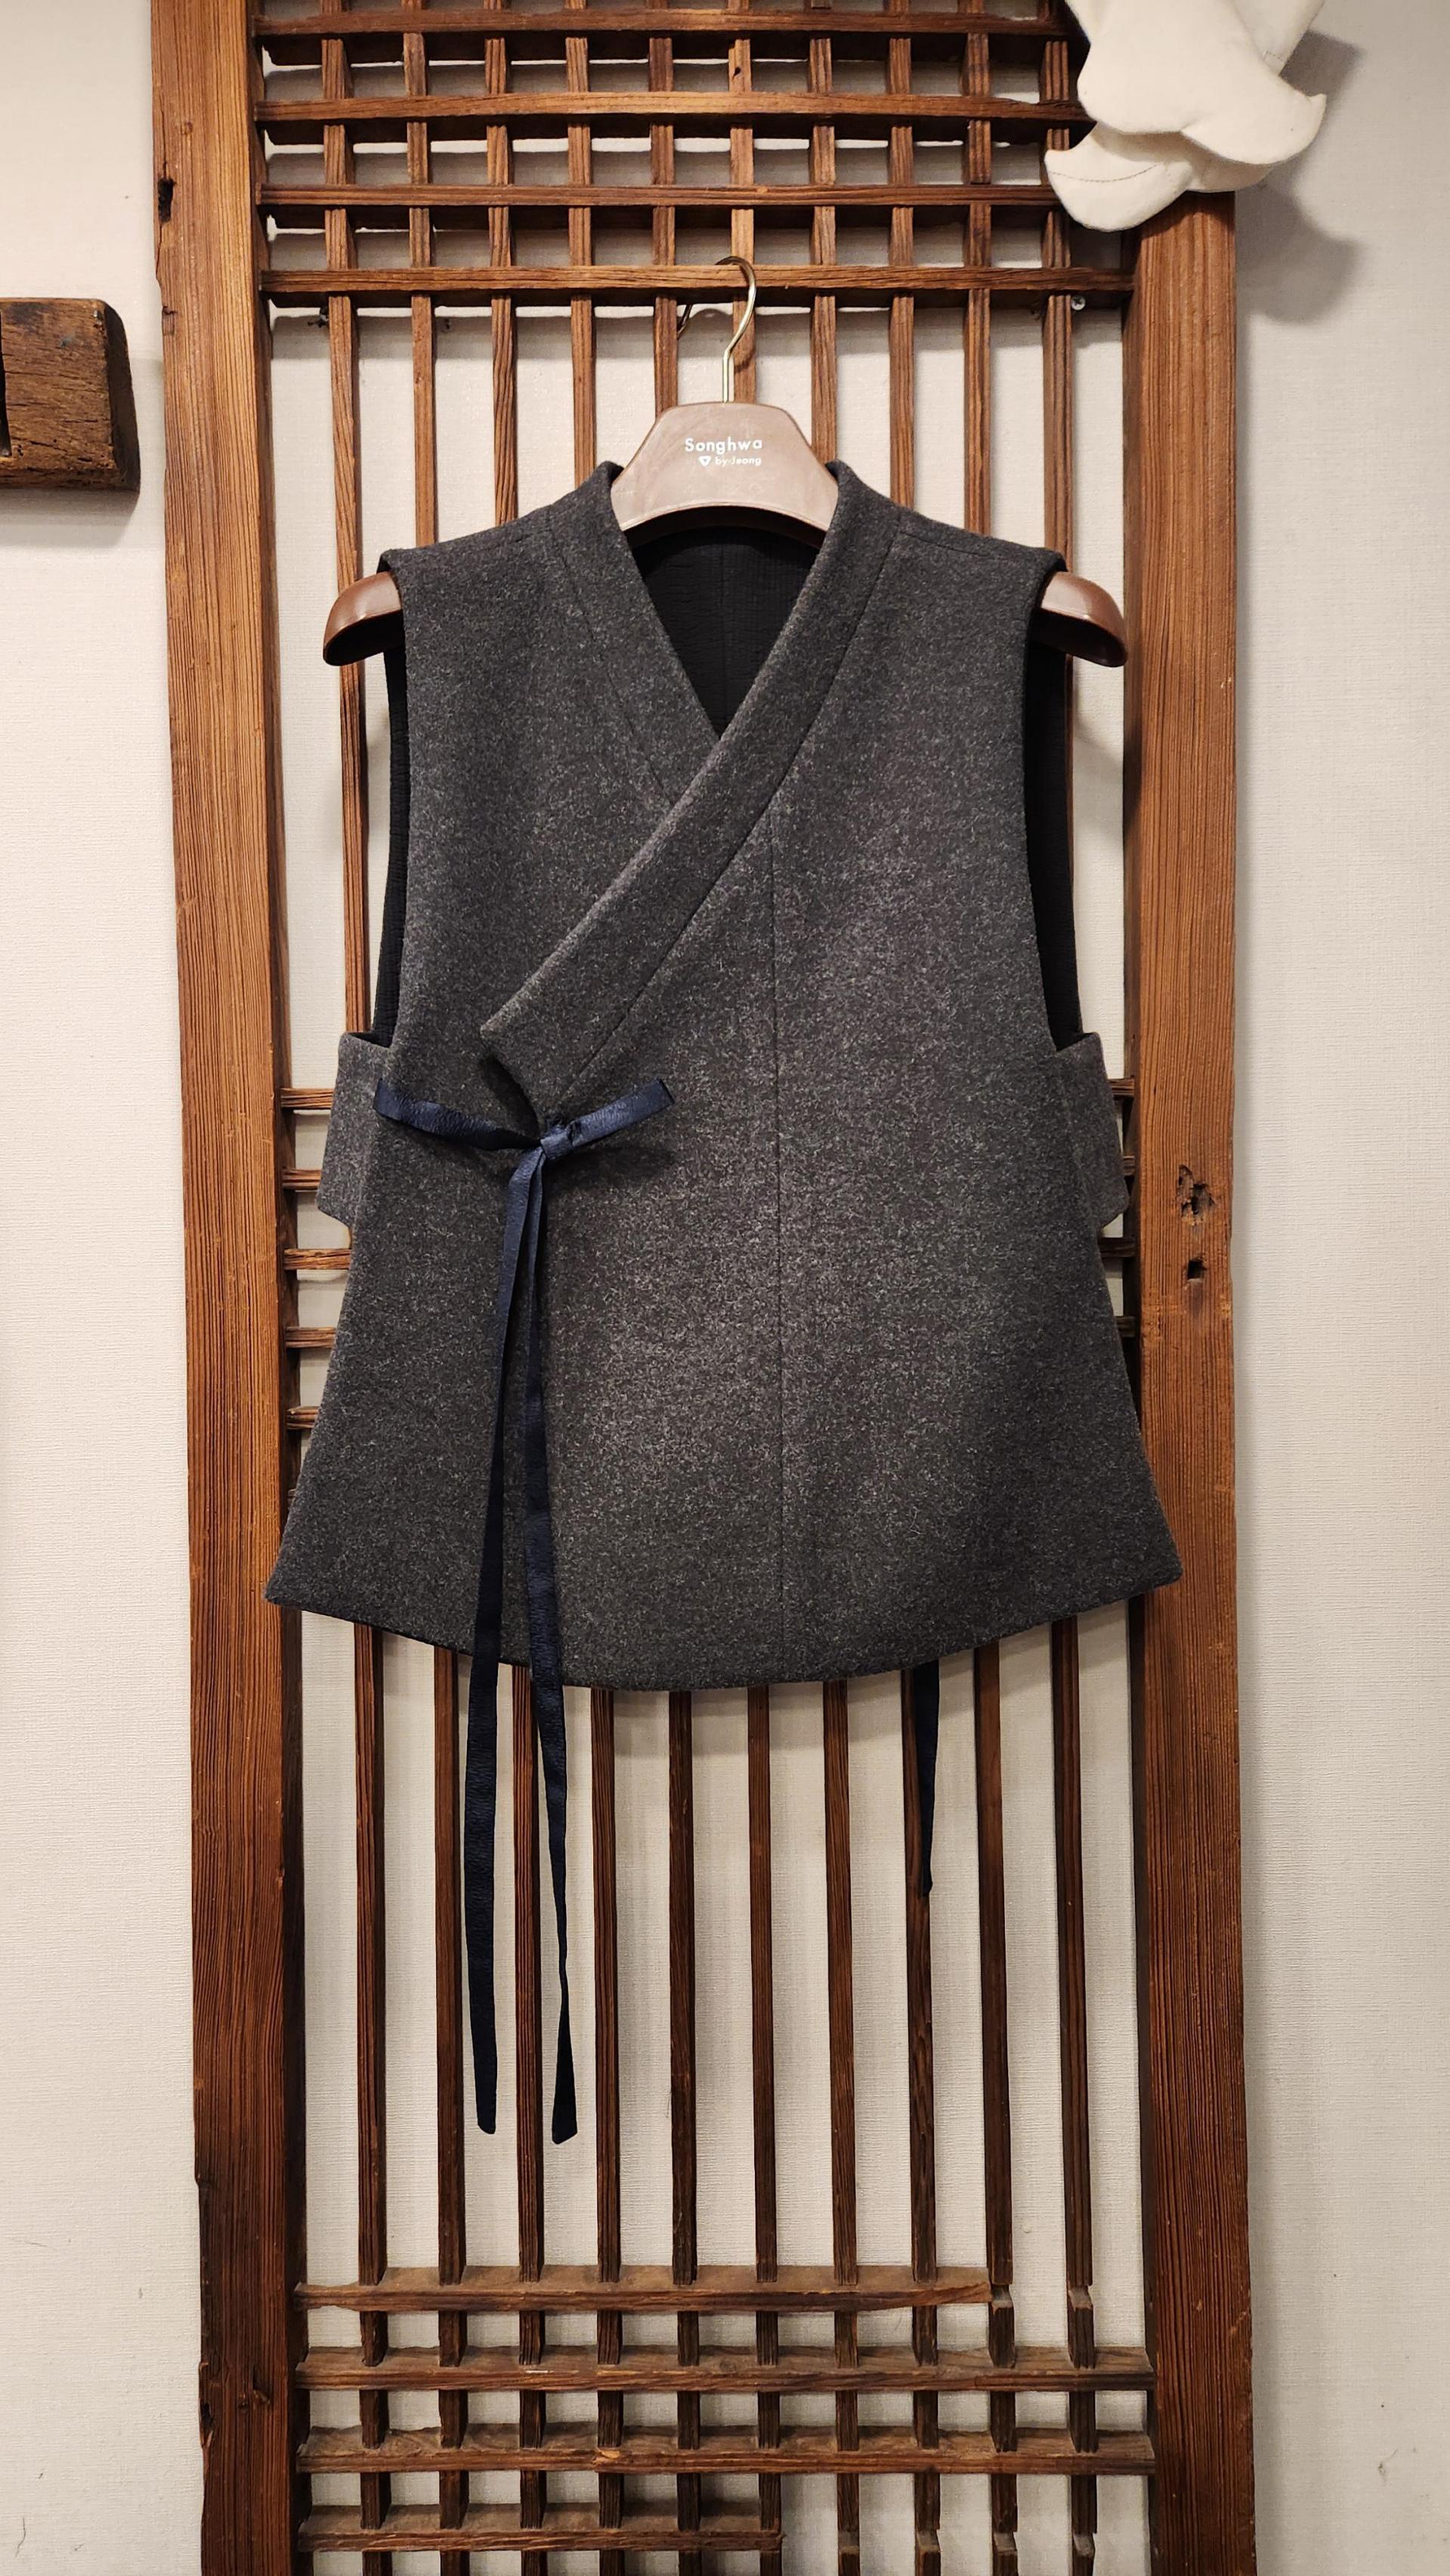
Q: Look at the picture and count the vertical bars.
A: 10